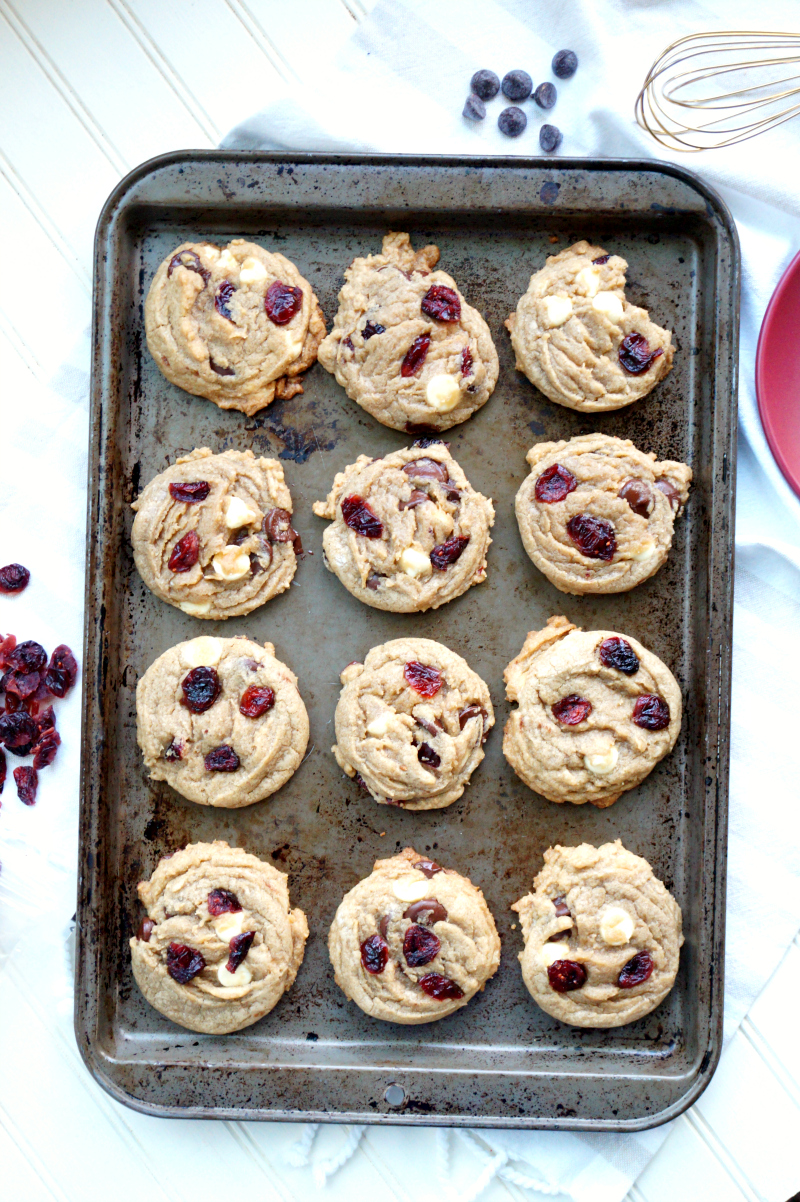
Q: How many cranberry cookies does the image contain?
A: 12